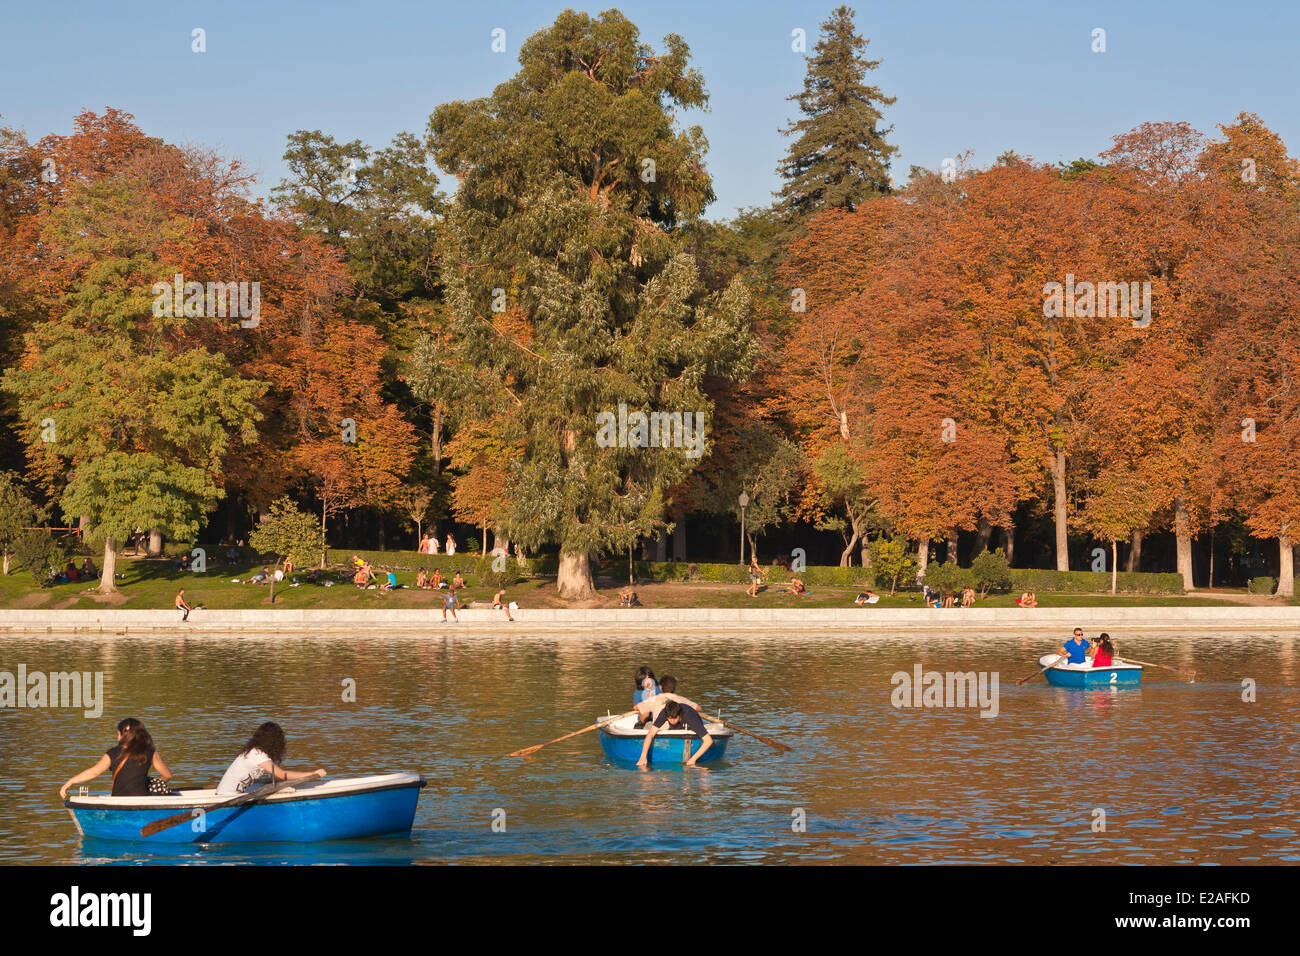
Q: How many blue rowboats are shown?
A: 3